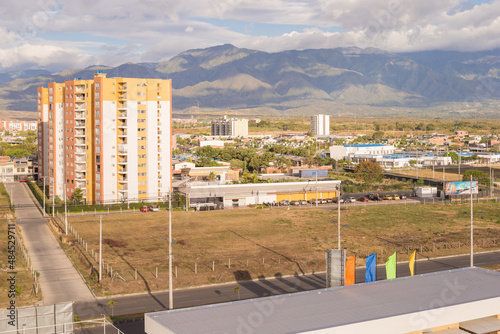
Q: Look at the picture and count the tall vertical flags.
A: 4